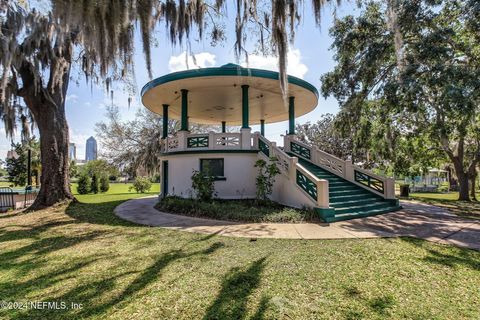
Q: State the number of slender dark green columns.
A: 6